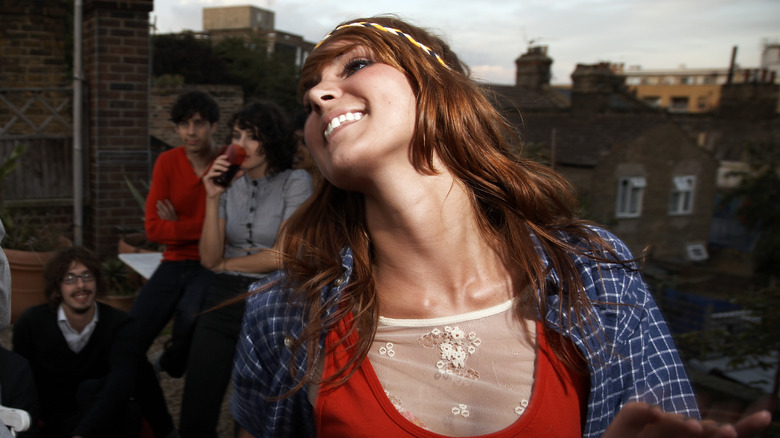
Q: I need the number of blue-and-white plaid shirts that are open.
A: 1